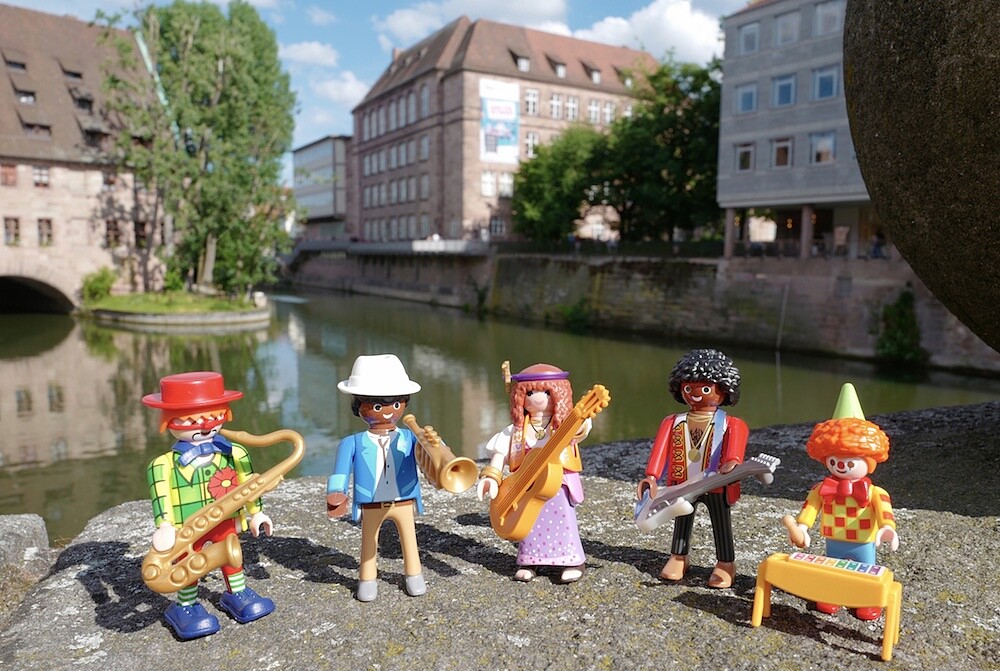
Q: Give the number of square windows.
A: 9